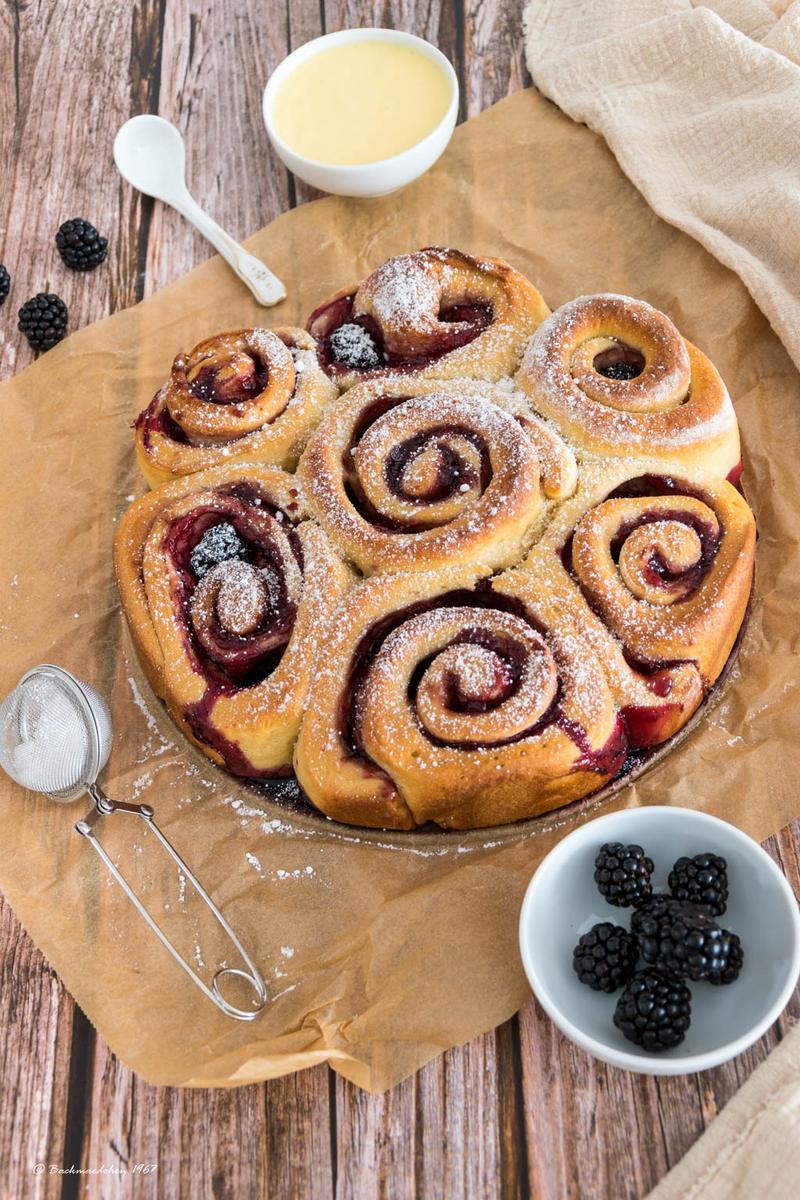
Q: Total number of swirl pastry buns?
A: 7